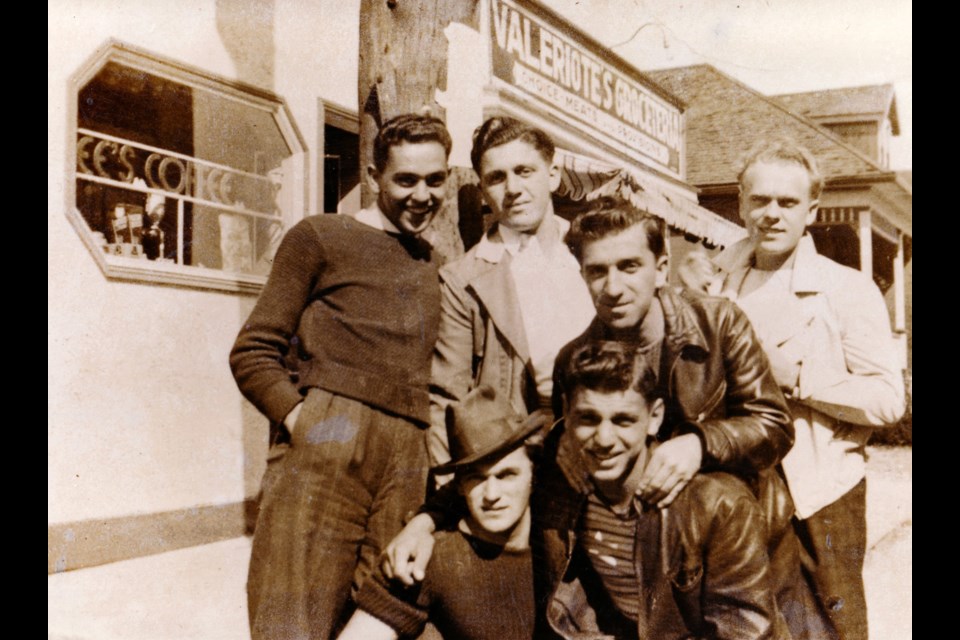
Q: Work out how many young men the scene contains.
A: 6